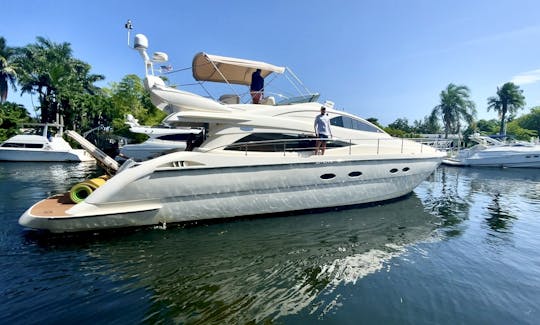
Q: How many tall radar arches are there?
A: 1